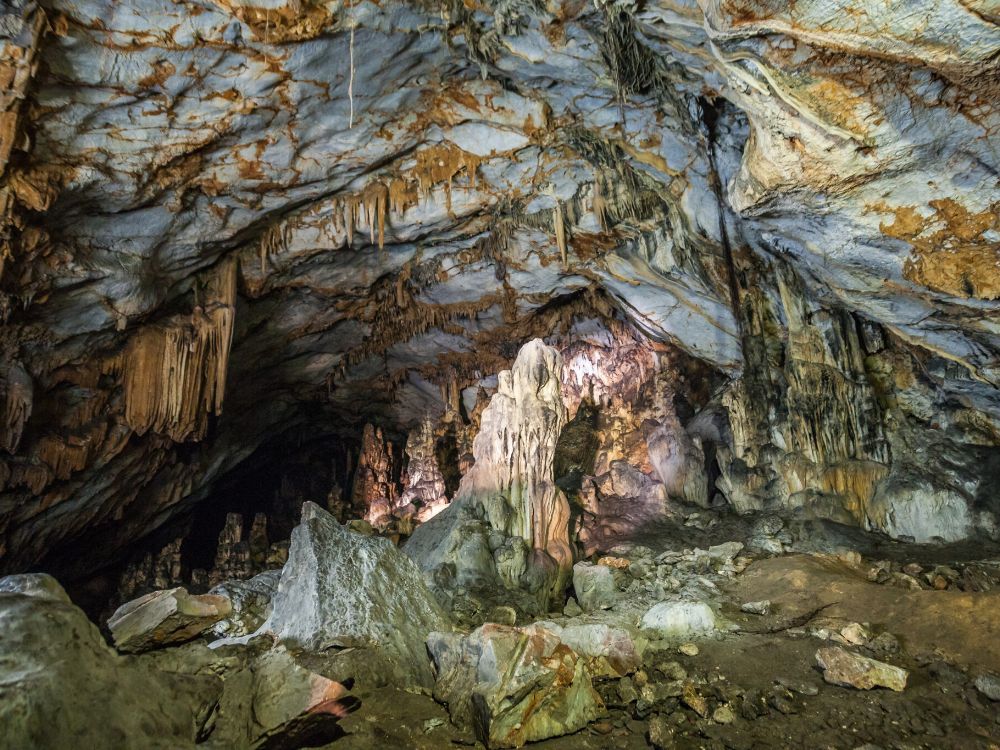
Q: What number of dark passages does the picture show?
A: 1